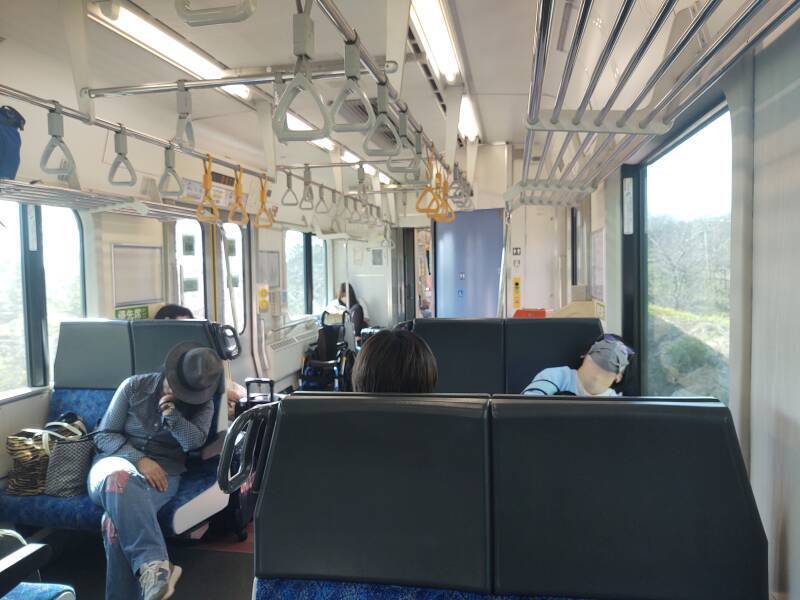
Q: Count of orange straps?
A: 6